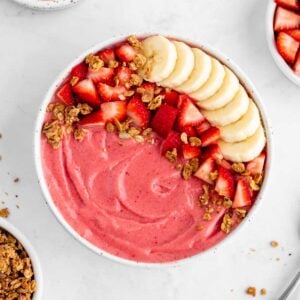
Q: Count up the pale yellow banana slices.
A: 8